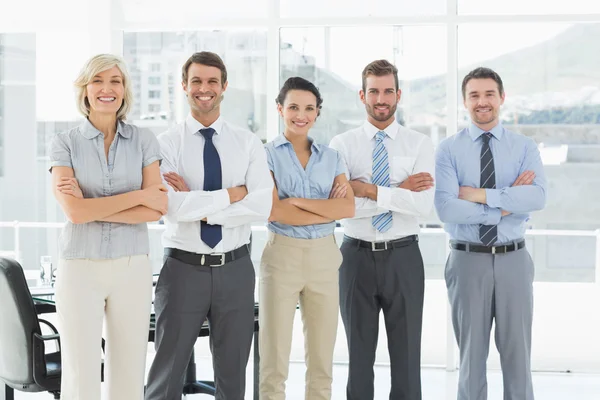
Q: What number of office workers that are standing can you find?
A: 5